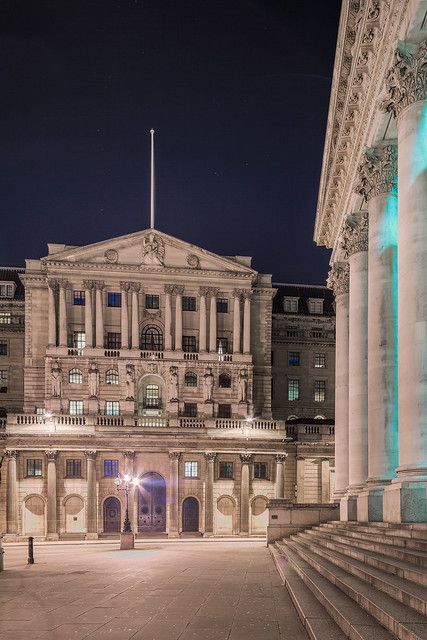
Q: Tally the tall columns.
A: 4